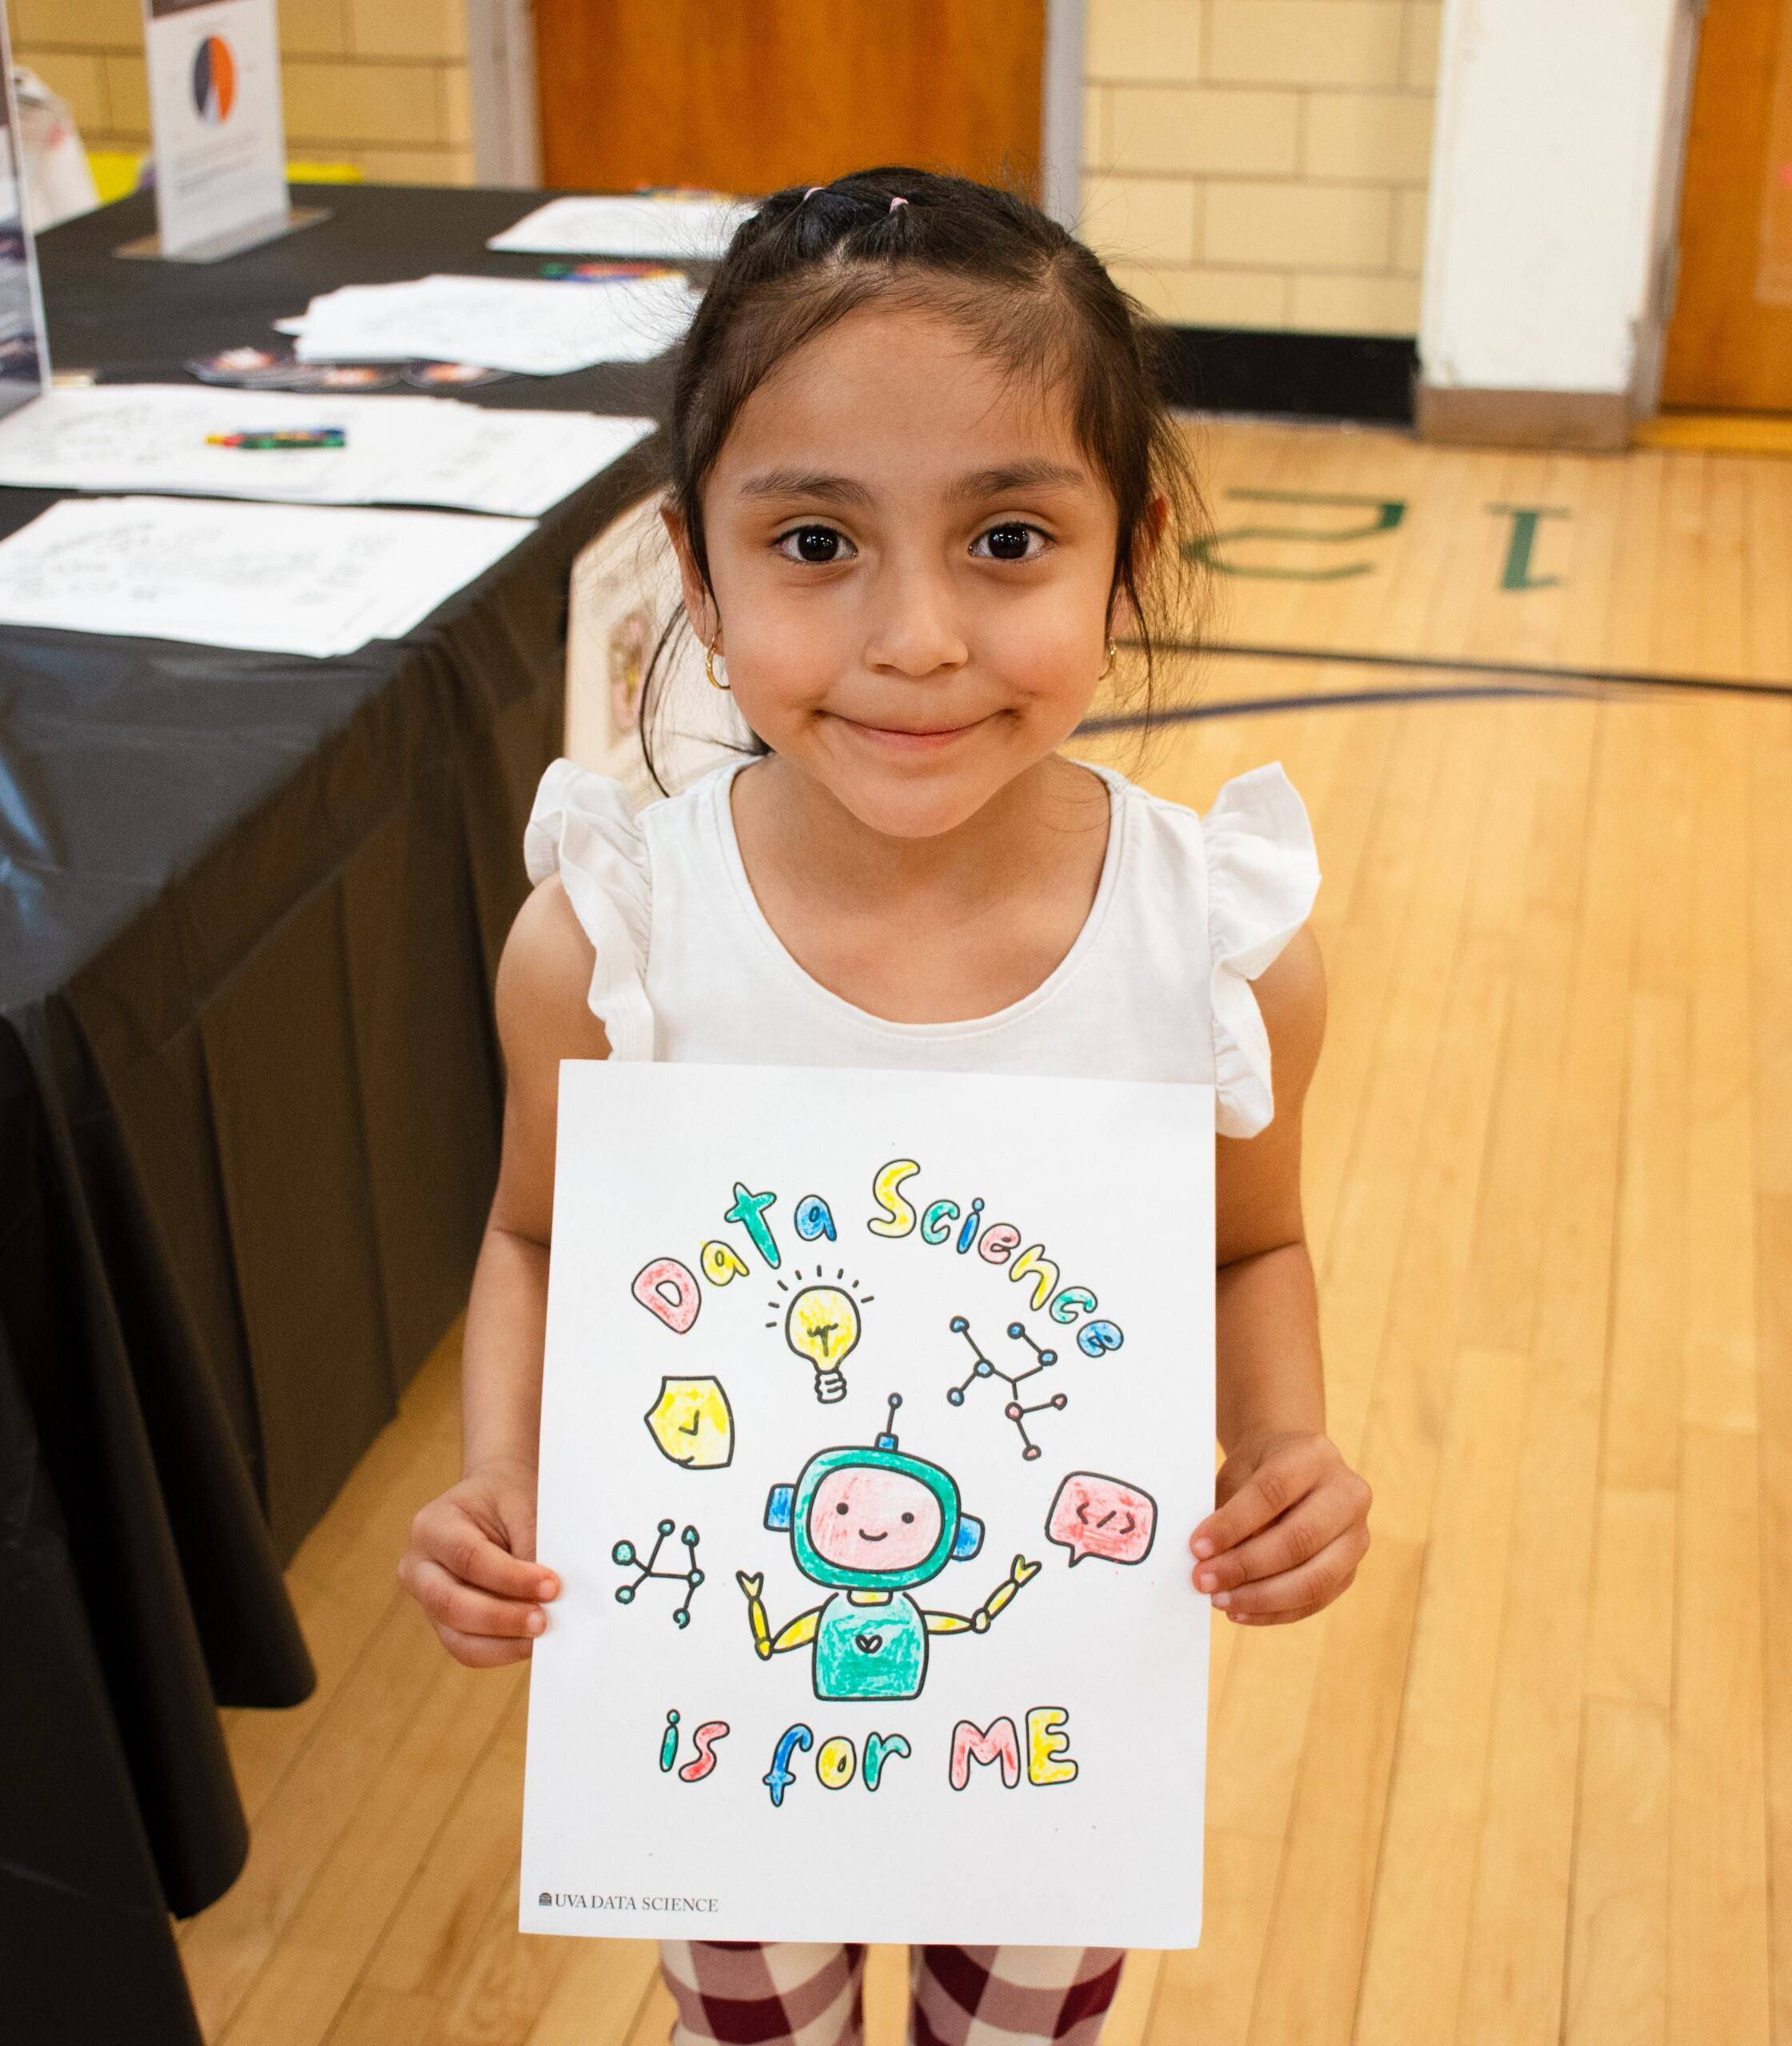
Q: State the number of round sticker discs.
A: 3